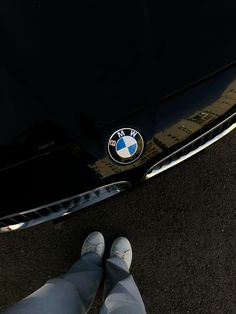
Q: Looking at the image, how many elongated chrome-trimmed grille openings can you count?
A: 2